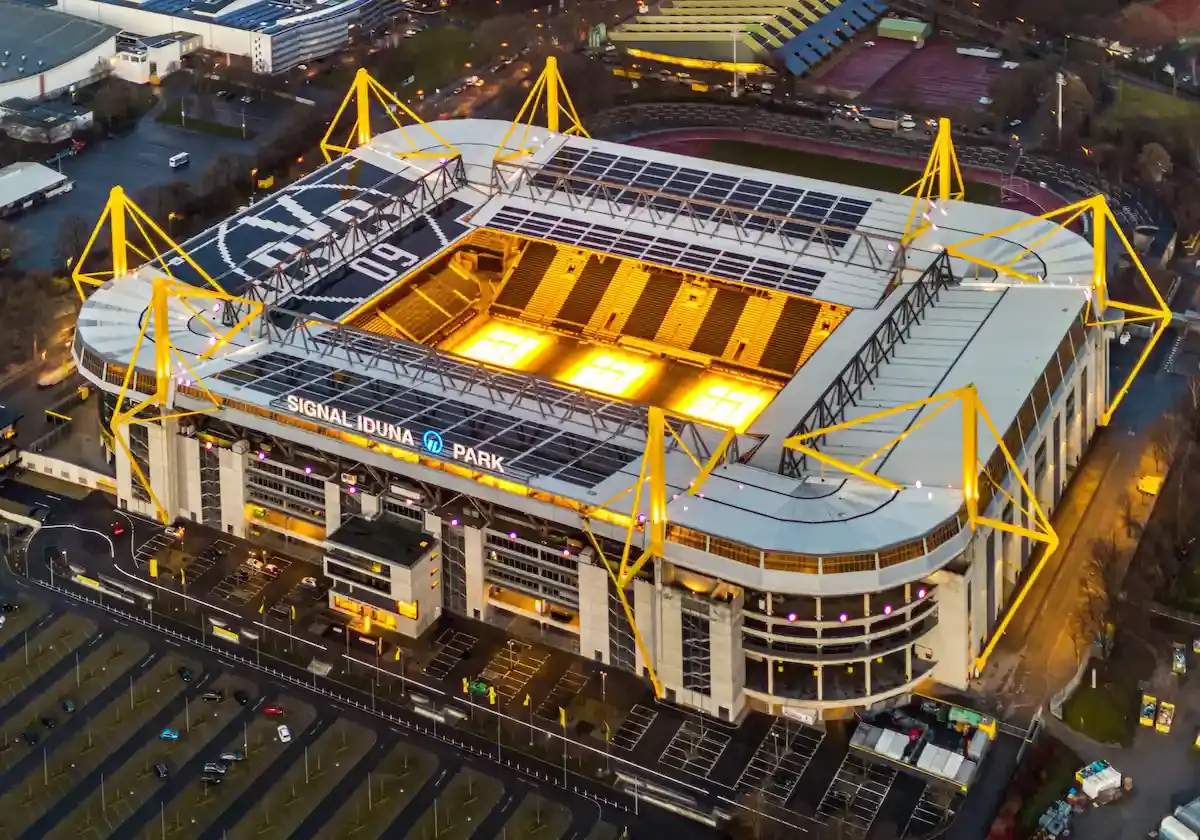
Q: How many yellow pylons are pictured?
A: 8